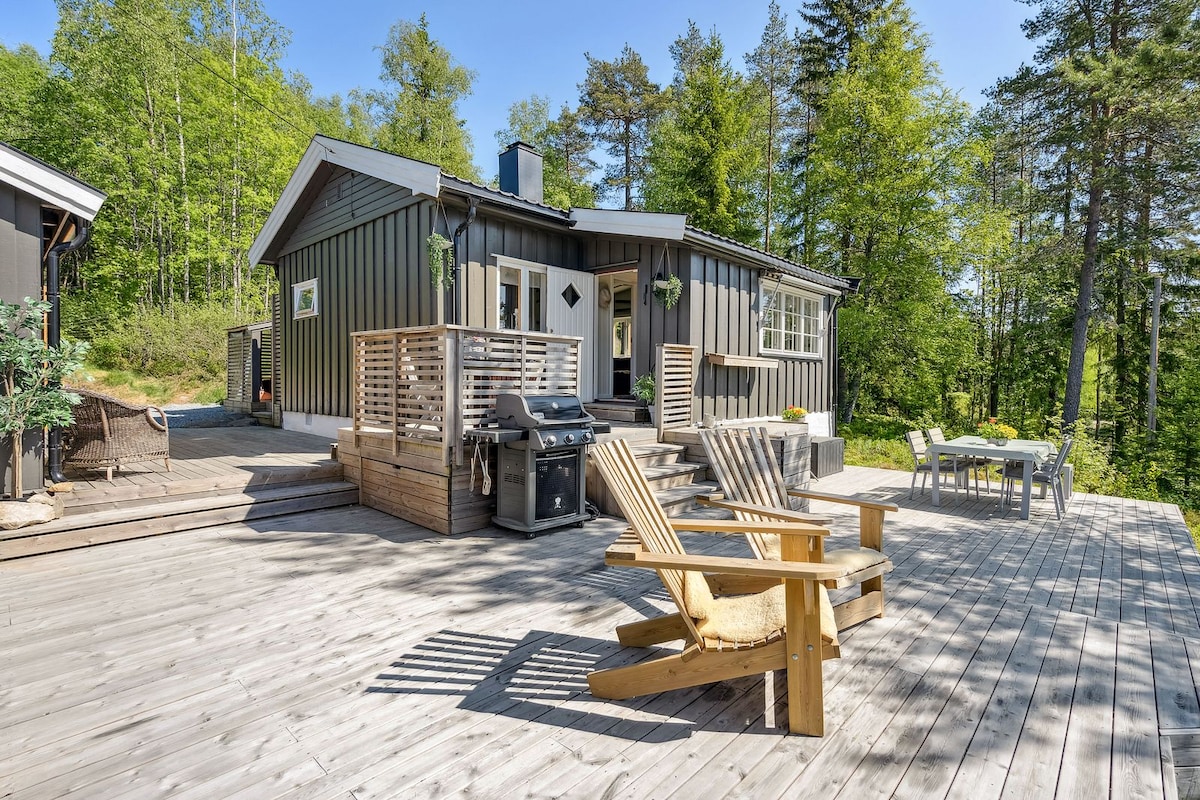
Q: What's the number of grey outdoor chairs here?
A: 4